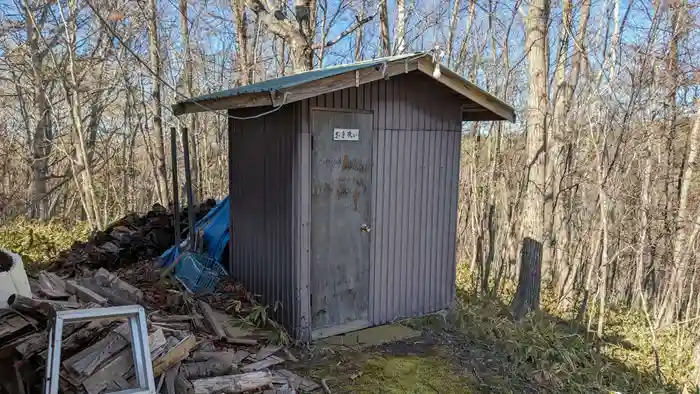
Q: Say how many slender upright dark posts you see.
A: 2